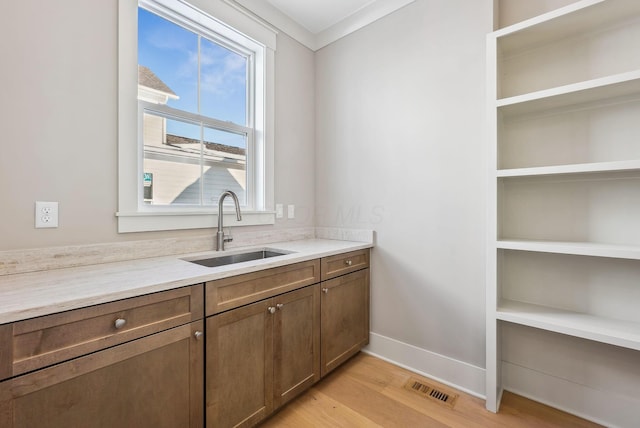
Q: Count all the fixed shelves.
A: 5